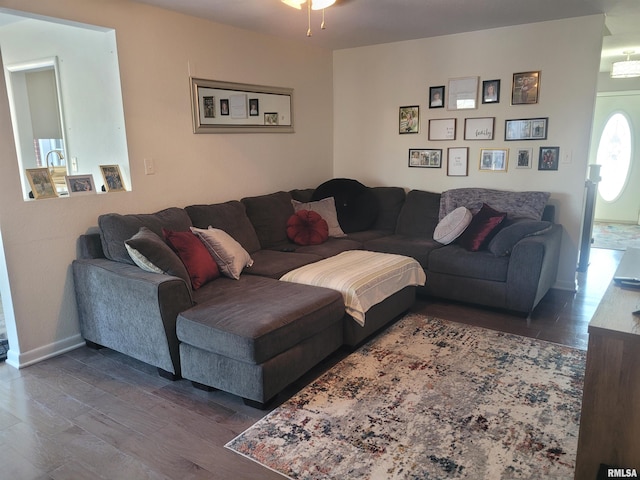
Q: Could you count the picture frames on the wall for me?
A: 13